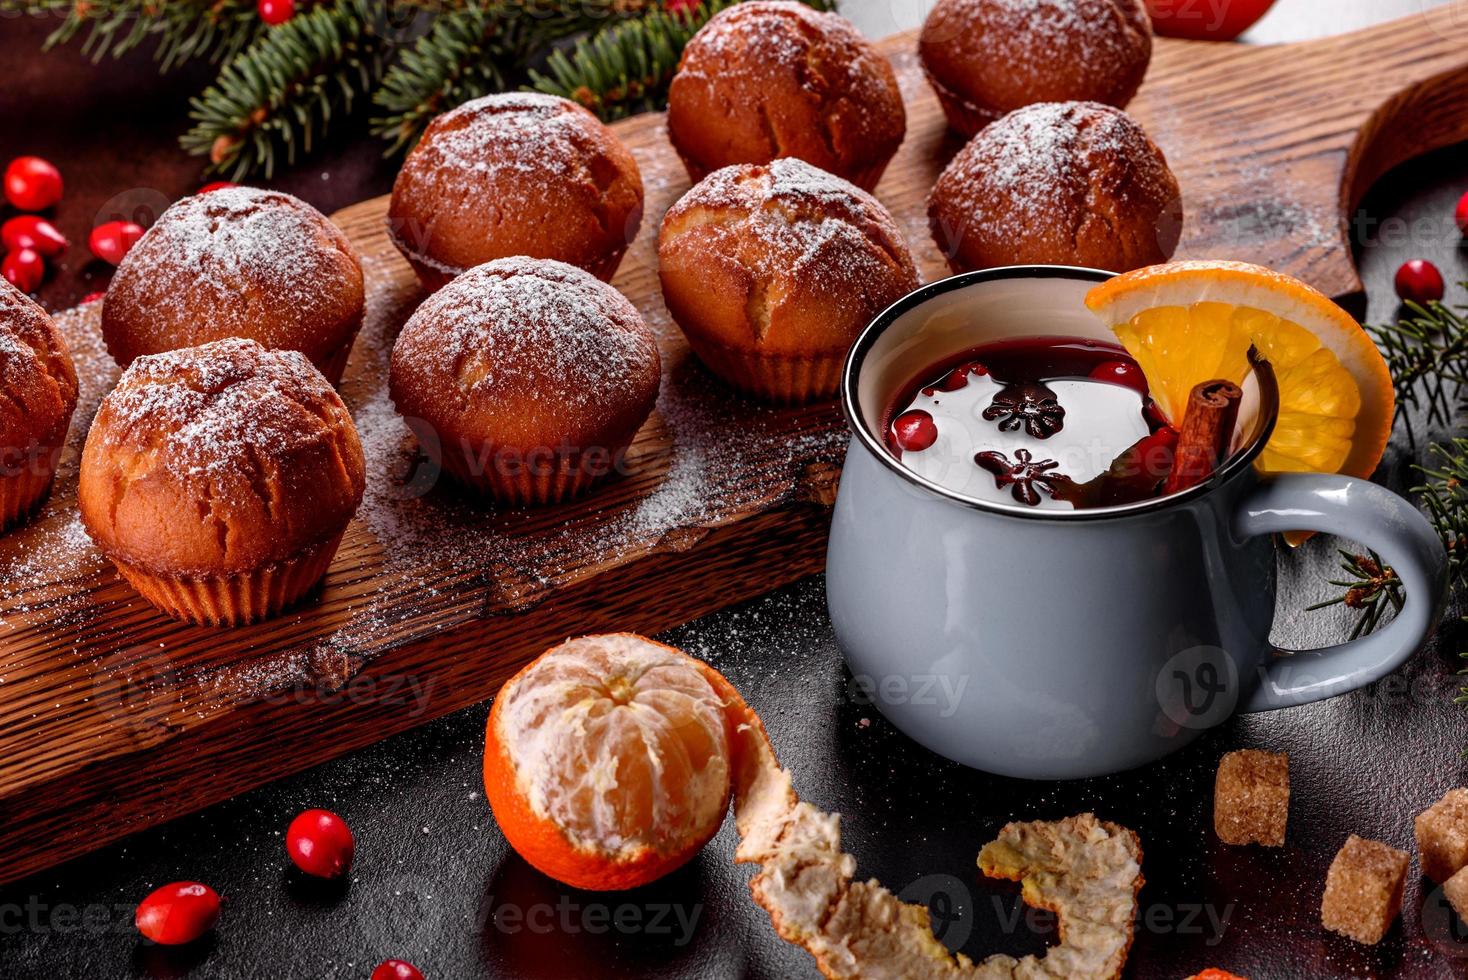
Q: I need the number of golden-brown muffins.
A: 9